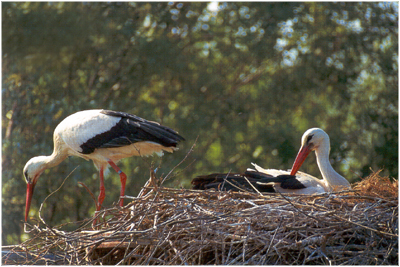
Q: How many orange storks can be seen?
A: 0